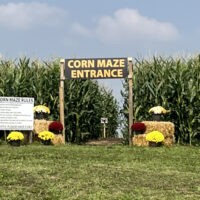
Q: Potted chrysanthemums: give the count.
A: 7